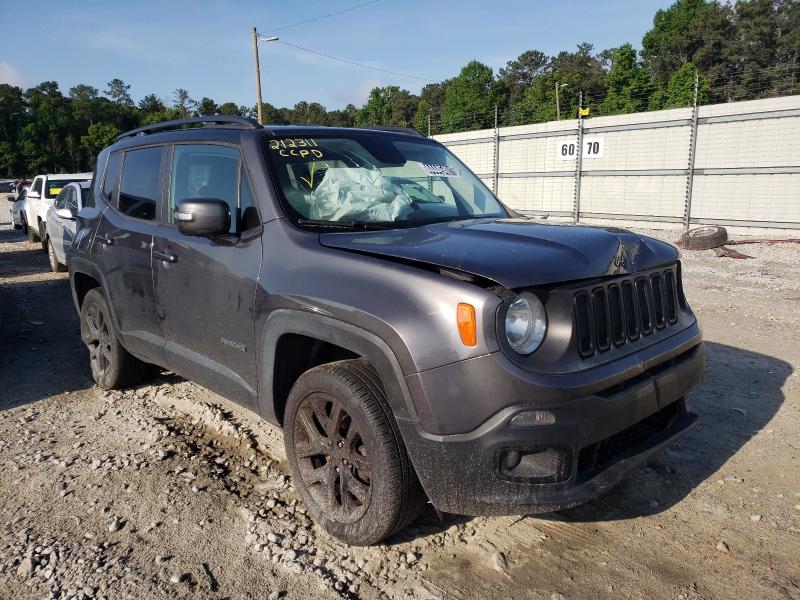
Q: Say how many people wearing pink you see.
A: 0